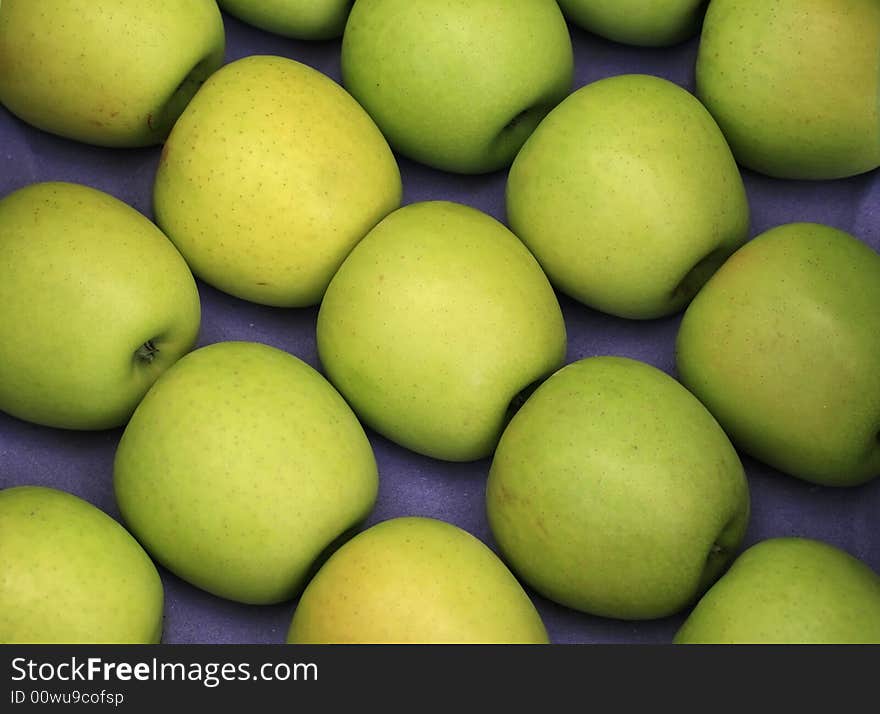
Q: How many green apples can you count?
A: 15